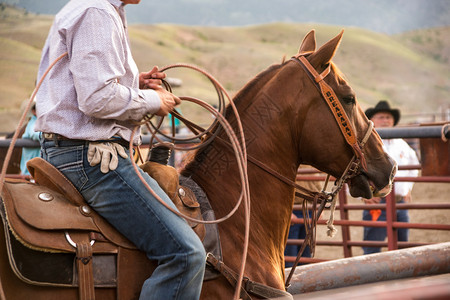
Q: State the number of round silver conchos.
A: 3